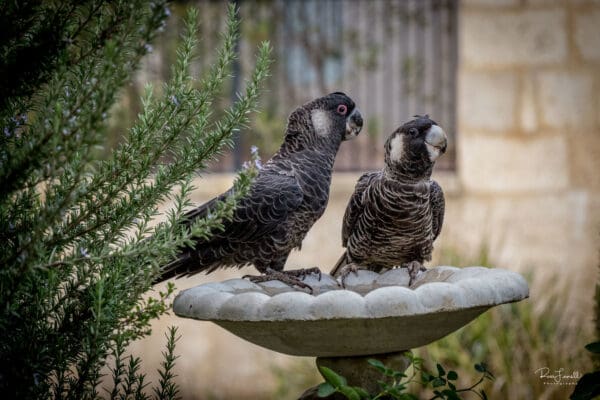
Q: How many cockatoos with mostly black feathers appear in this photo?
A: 2